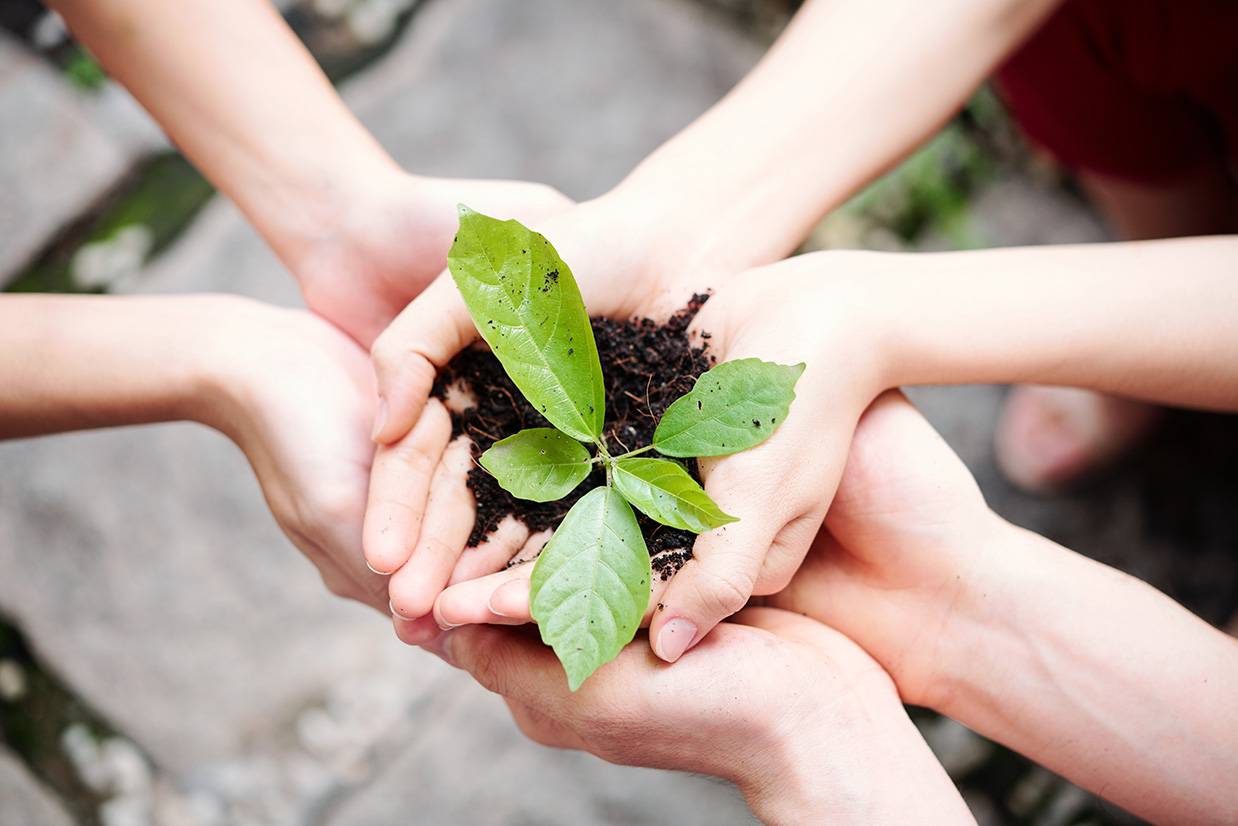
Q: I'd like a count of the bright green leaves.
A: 5